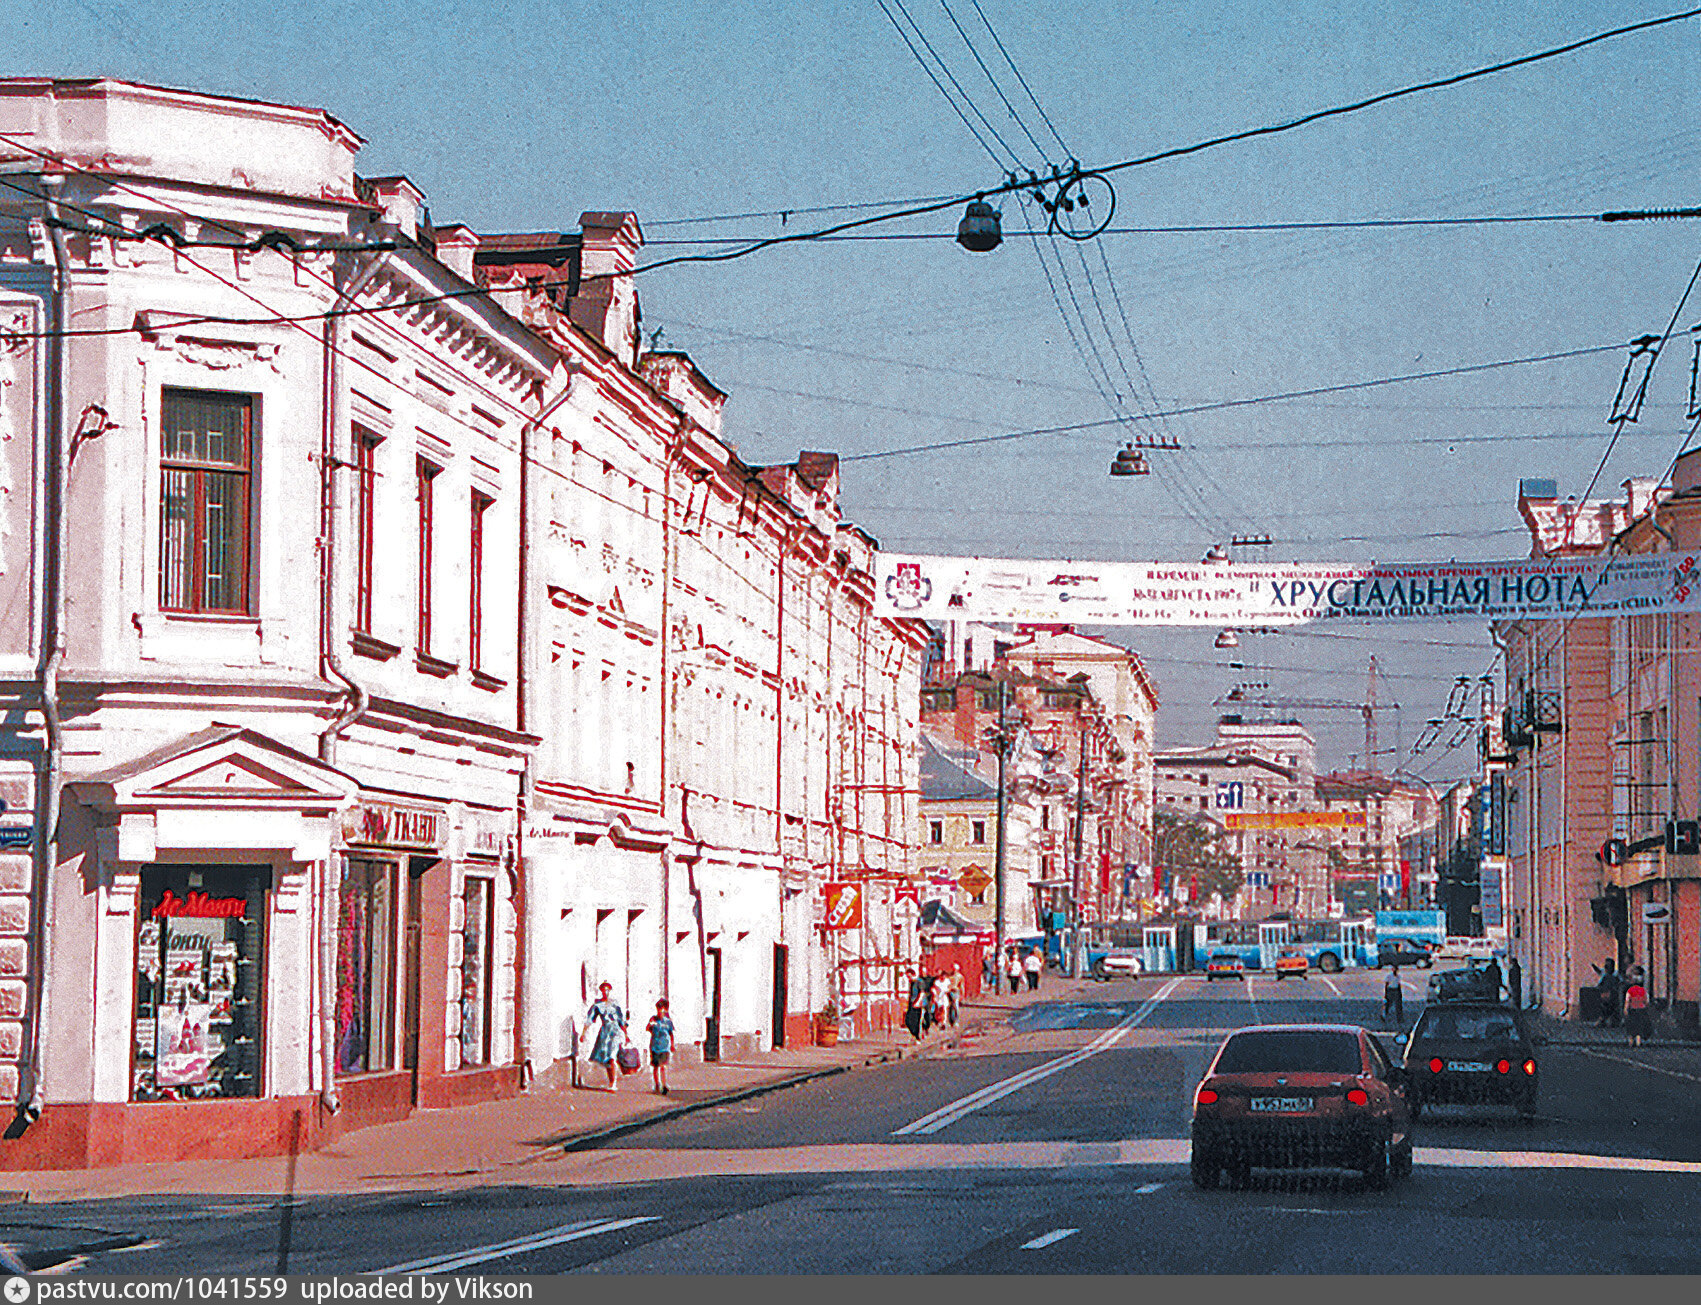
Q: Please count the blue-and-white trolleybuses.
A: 1